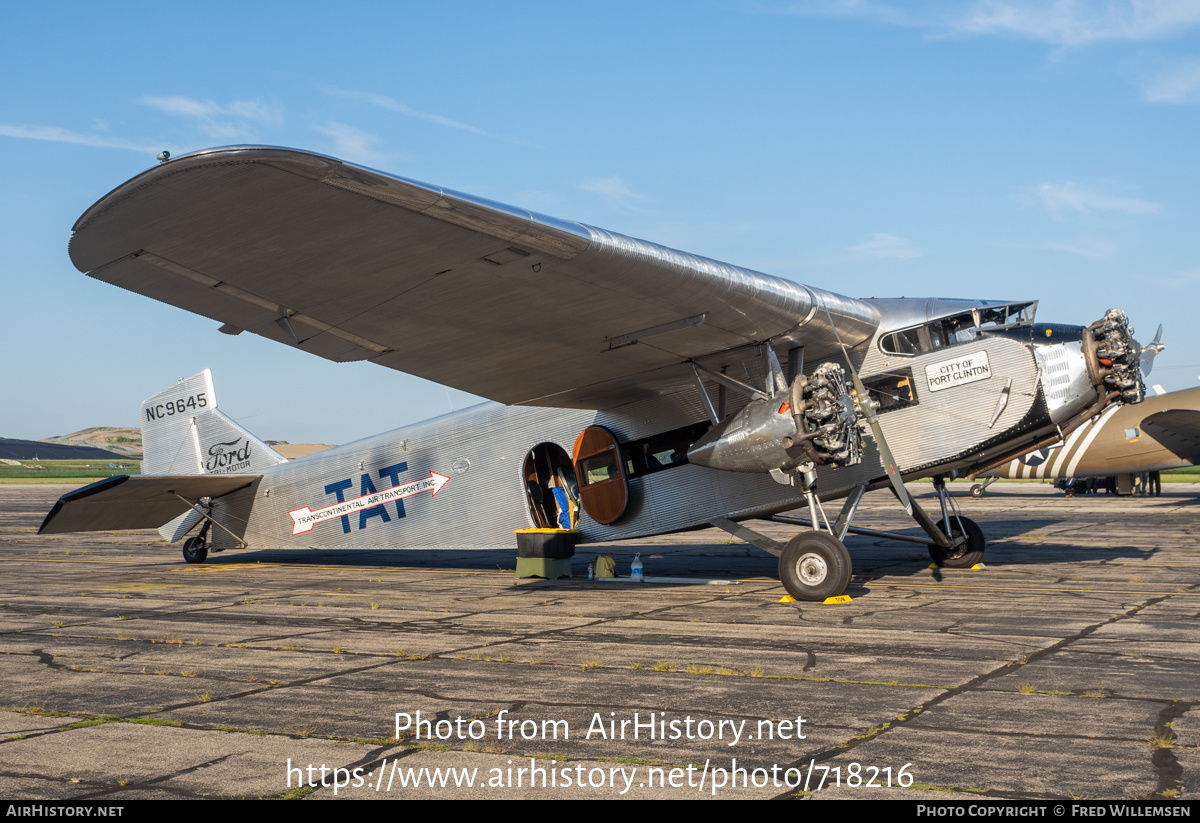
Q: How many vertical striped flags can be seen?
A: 0